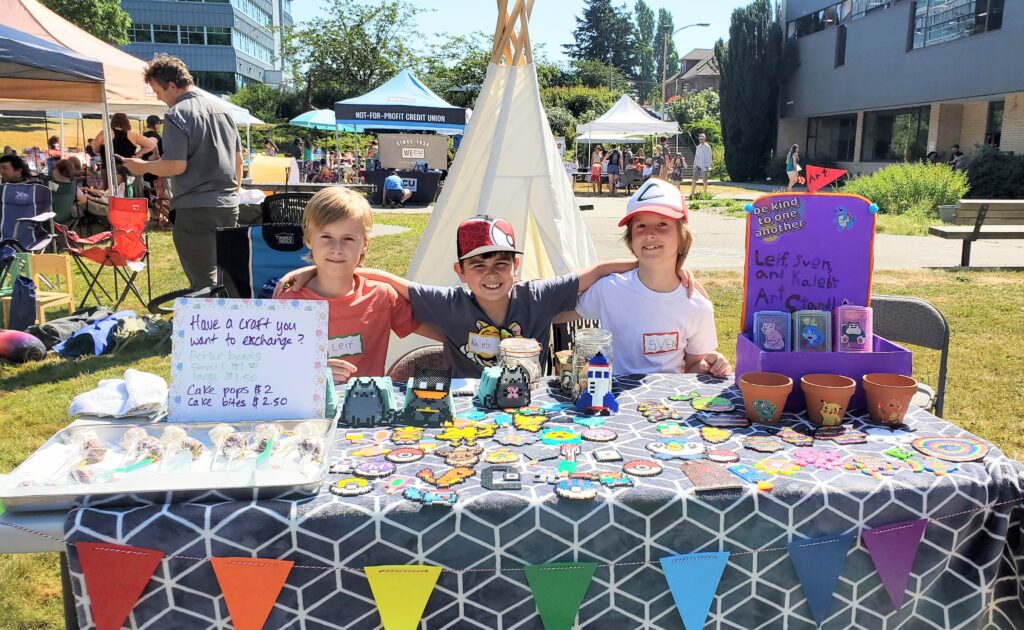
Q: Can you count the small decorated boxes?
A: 3